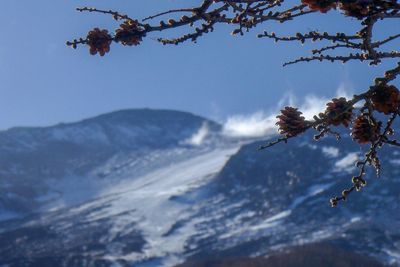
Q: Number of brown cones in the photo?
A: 8